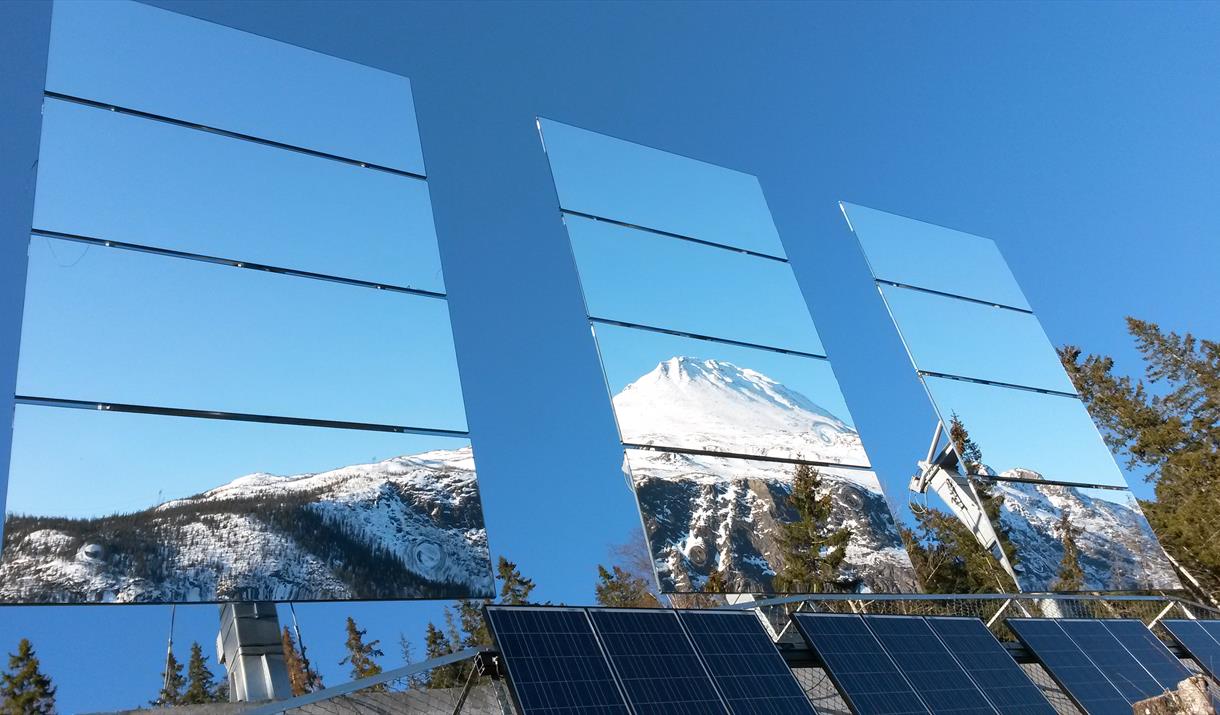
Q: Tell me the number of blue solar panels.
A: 11